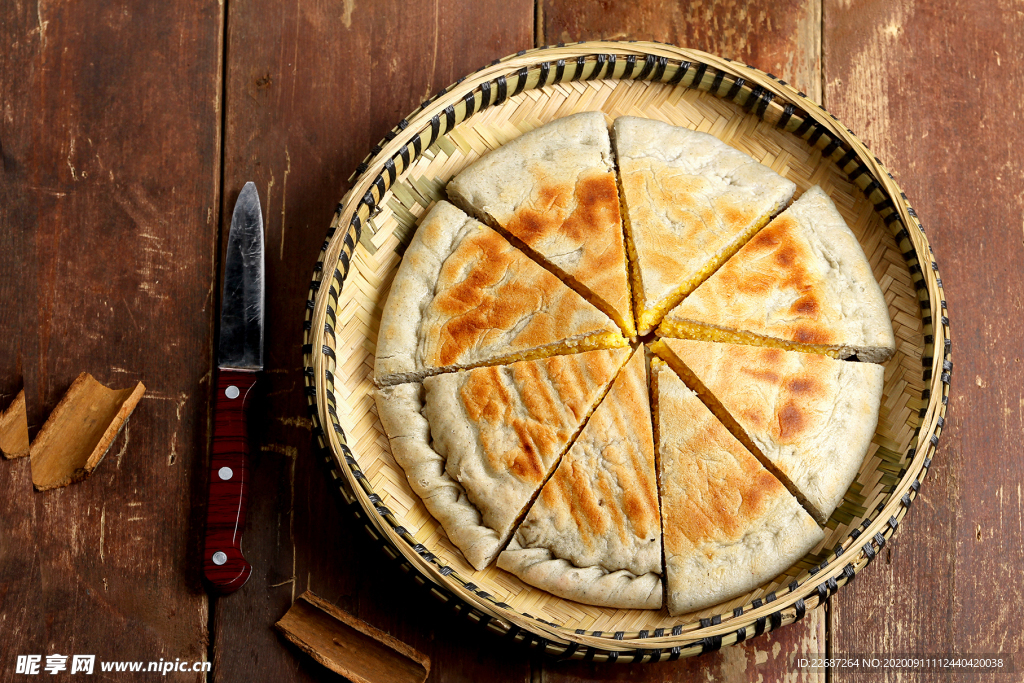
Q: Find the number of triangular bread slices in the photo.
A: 8